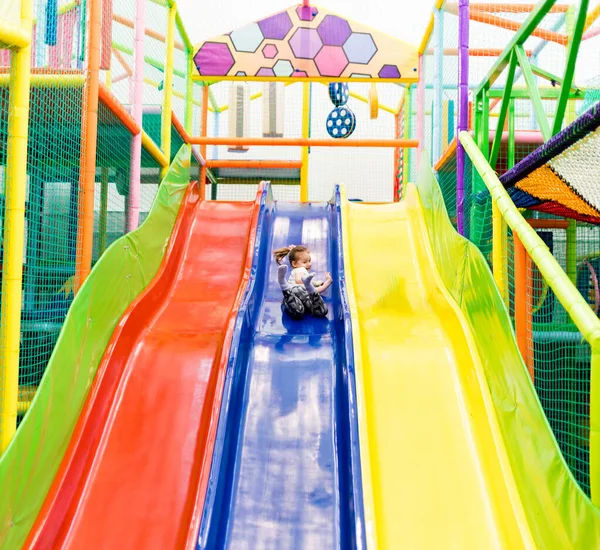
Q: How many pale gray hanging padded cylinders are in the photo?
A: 2